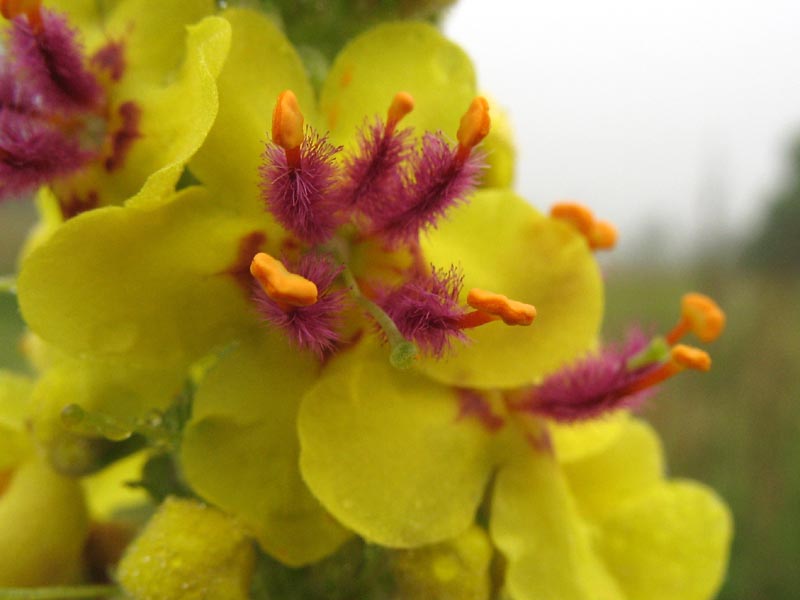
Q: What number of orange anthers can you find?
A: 10